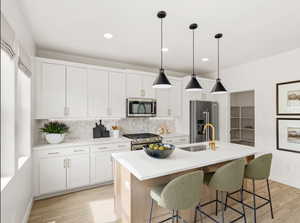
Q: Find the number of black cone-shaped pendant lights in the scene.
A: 3